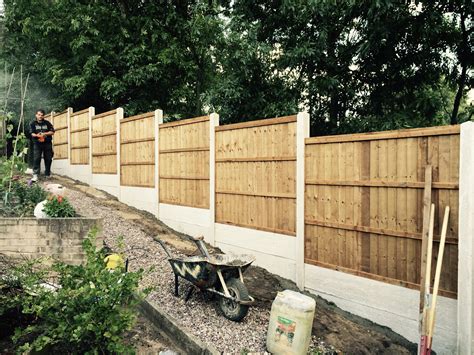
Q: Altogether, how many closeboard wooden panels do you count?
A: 8